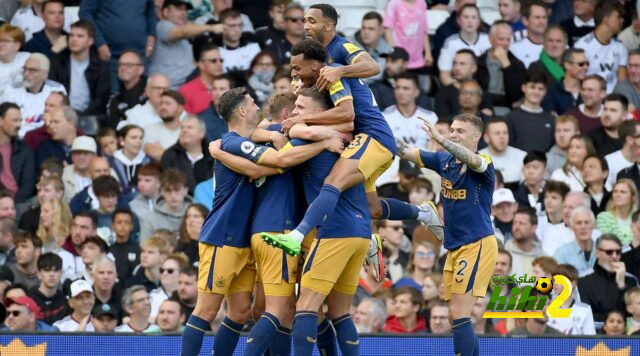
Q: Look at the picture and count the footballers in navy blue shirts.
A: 6